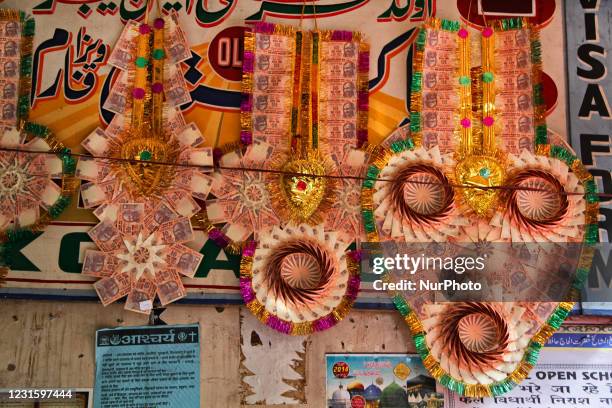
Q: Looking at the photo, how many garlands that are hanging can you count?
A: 4